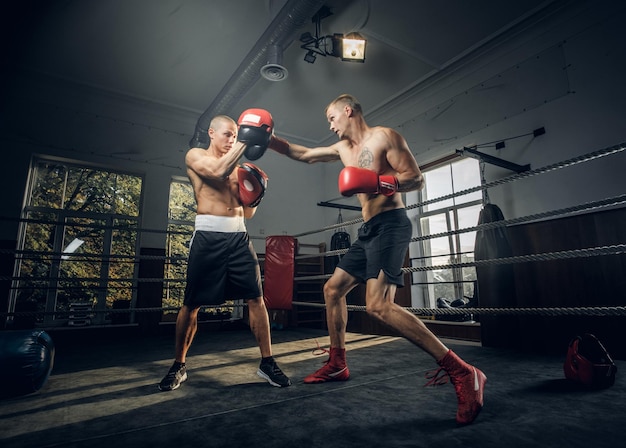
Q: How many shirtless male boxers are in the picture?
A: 2